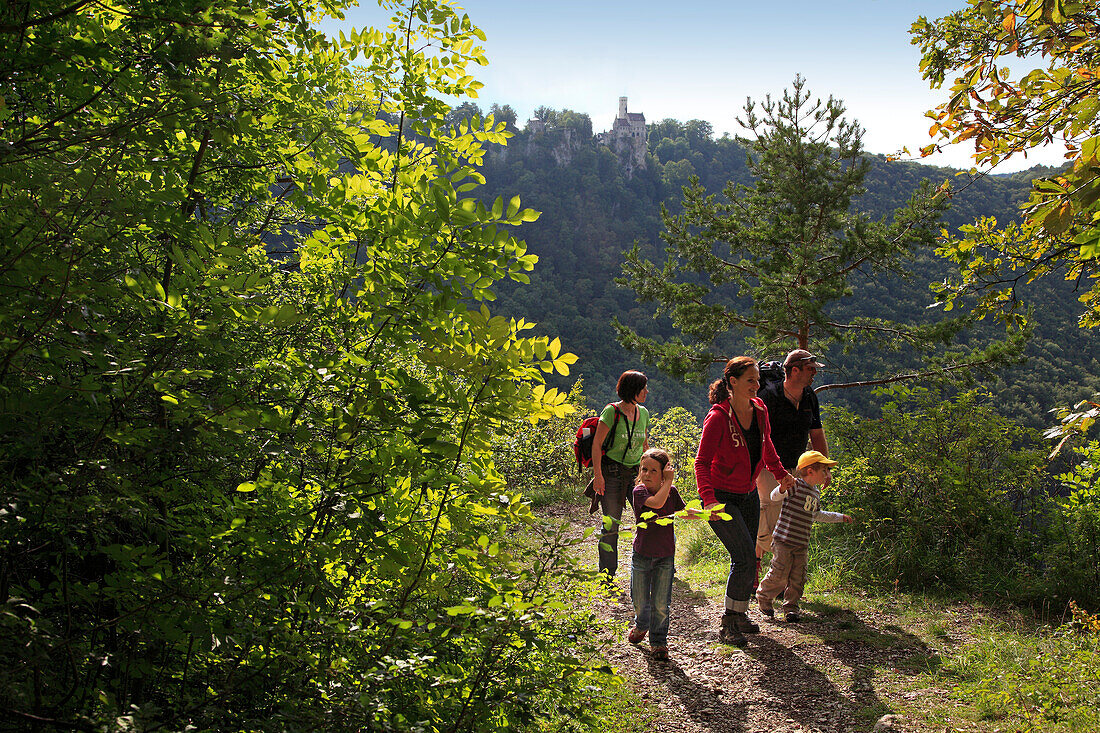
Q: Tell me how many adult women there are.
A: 2